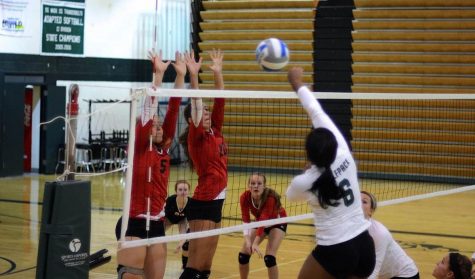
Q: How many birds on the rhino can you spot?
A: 0